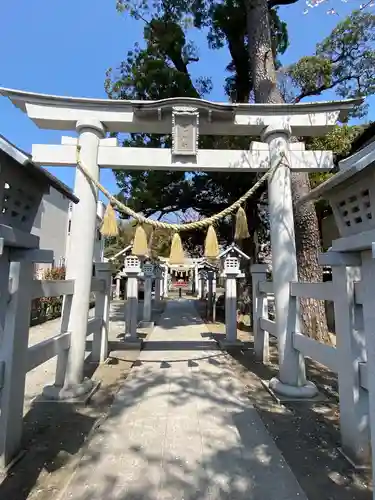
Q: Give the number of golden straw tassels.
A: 5